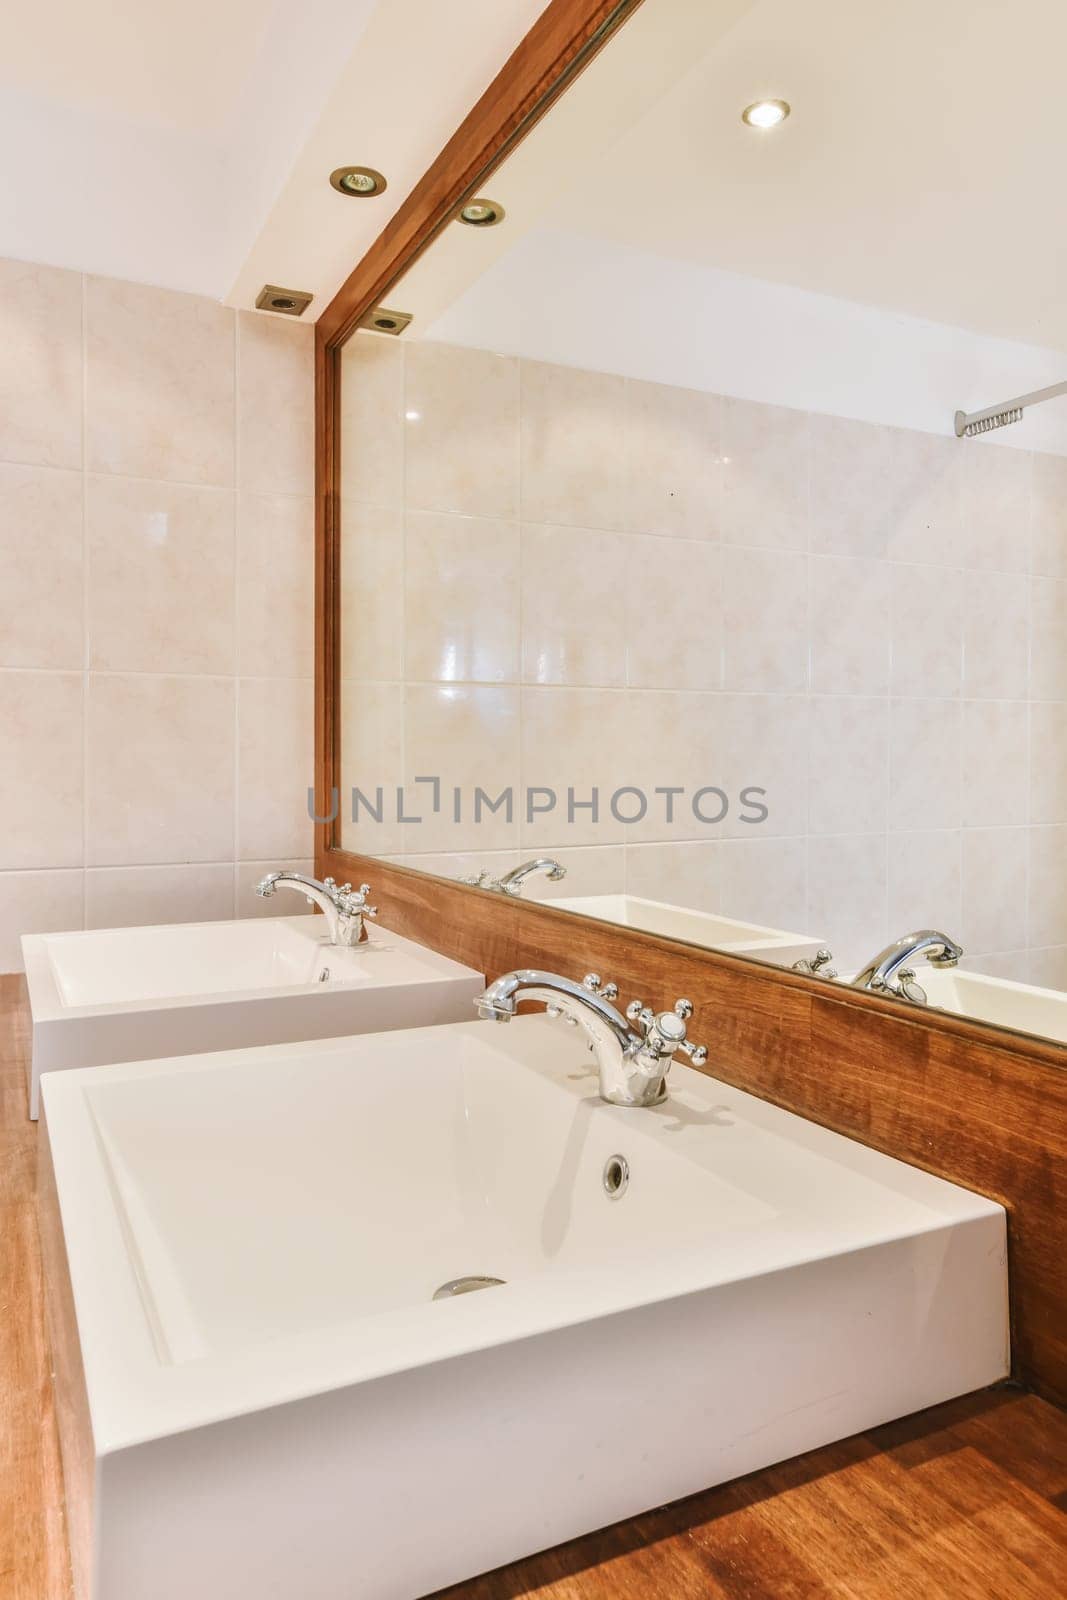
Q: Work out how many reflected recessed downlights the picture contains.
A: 2